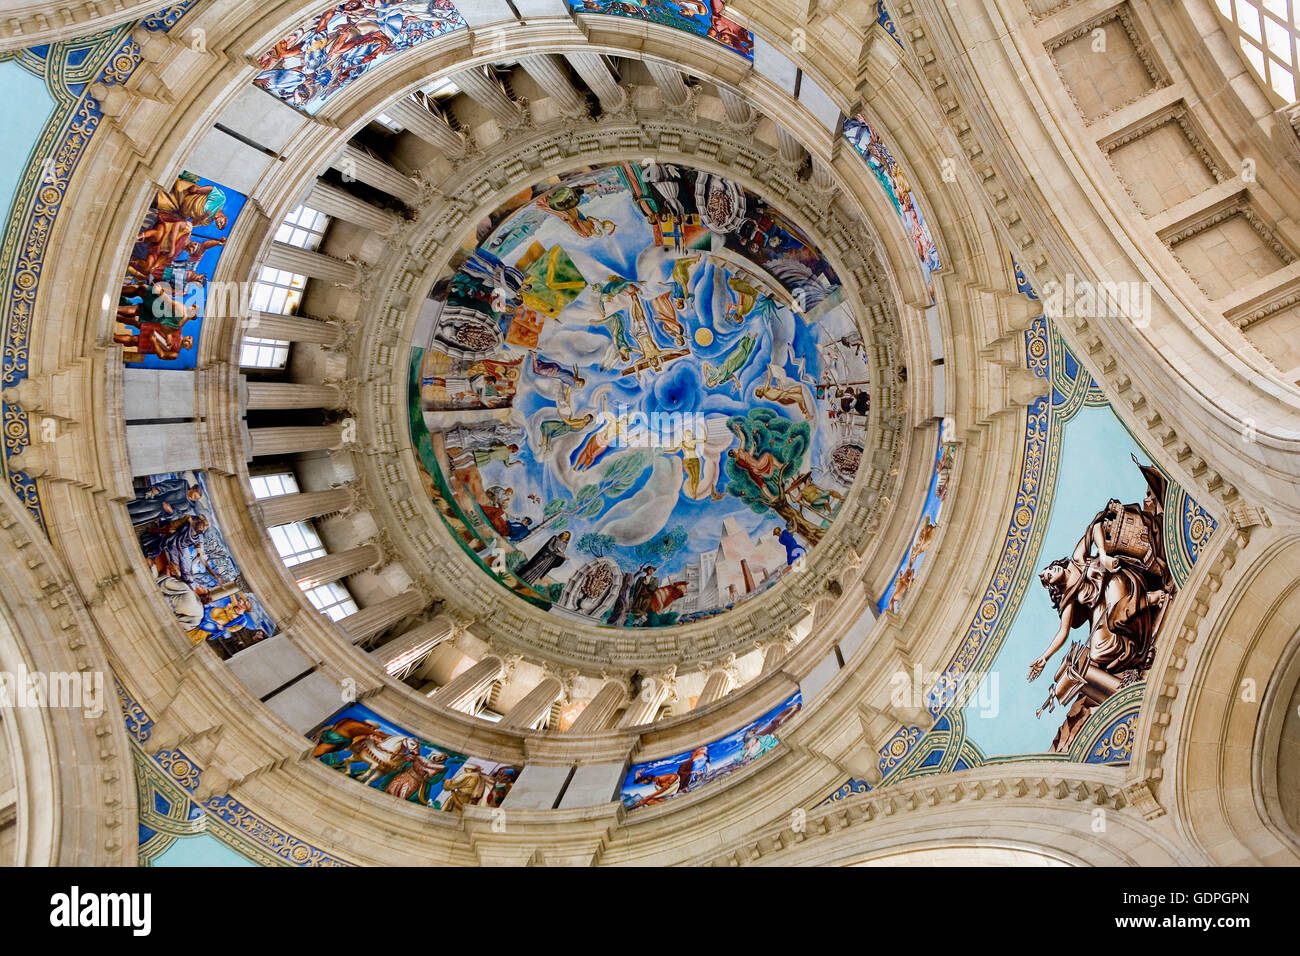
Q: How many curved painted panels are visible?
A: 8